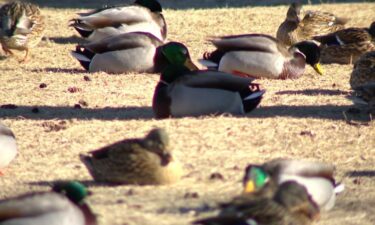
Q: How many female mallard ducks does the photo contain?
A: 6